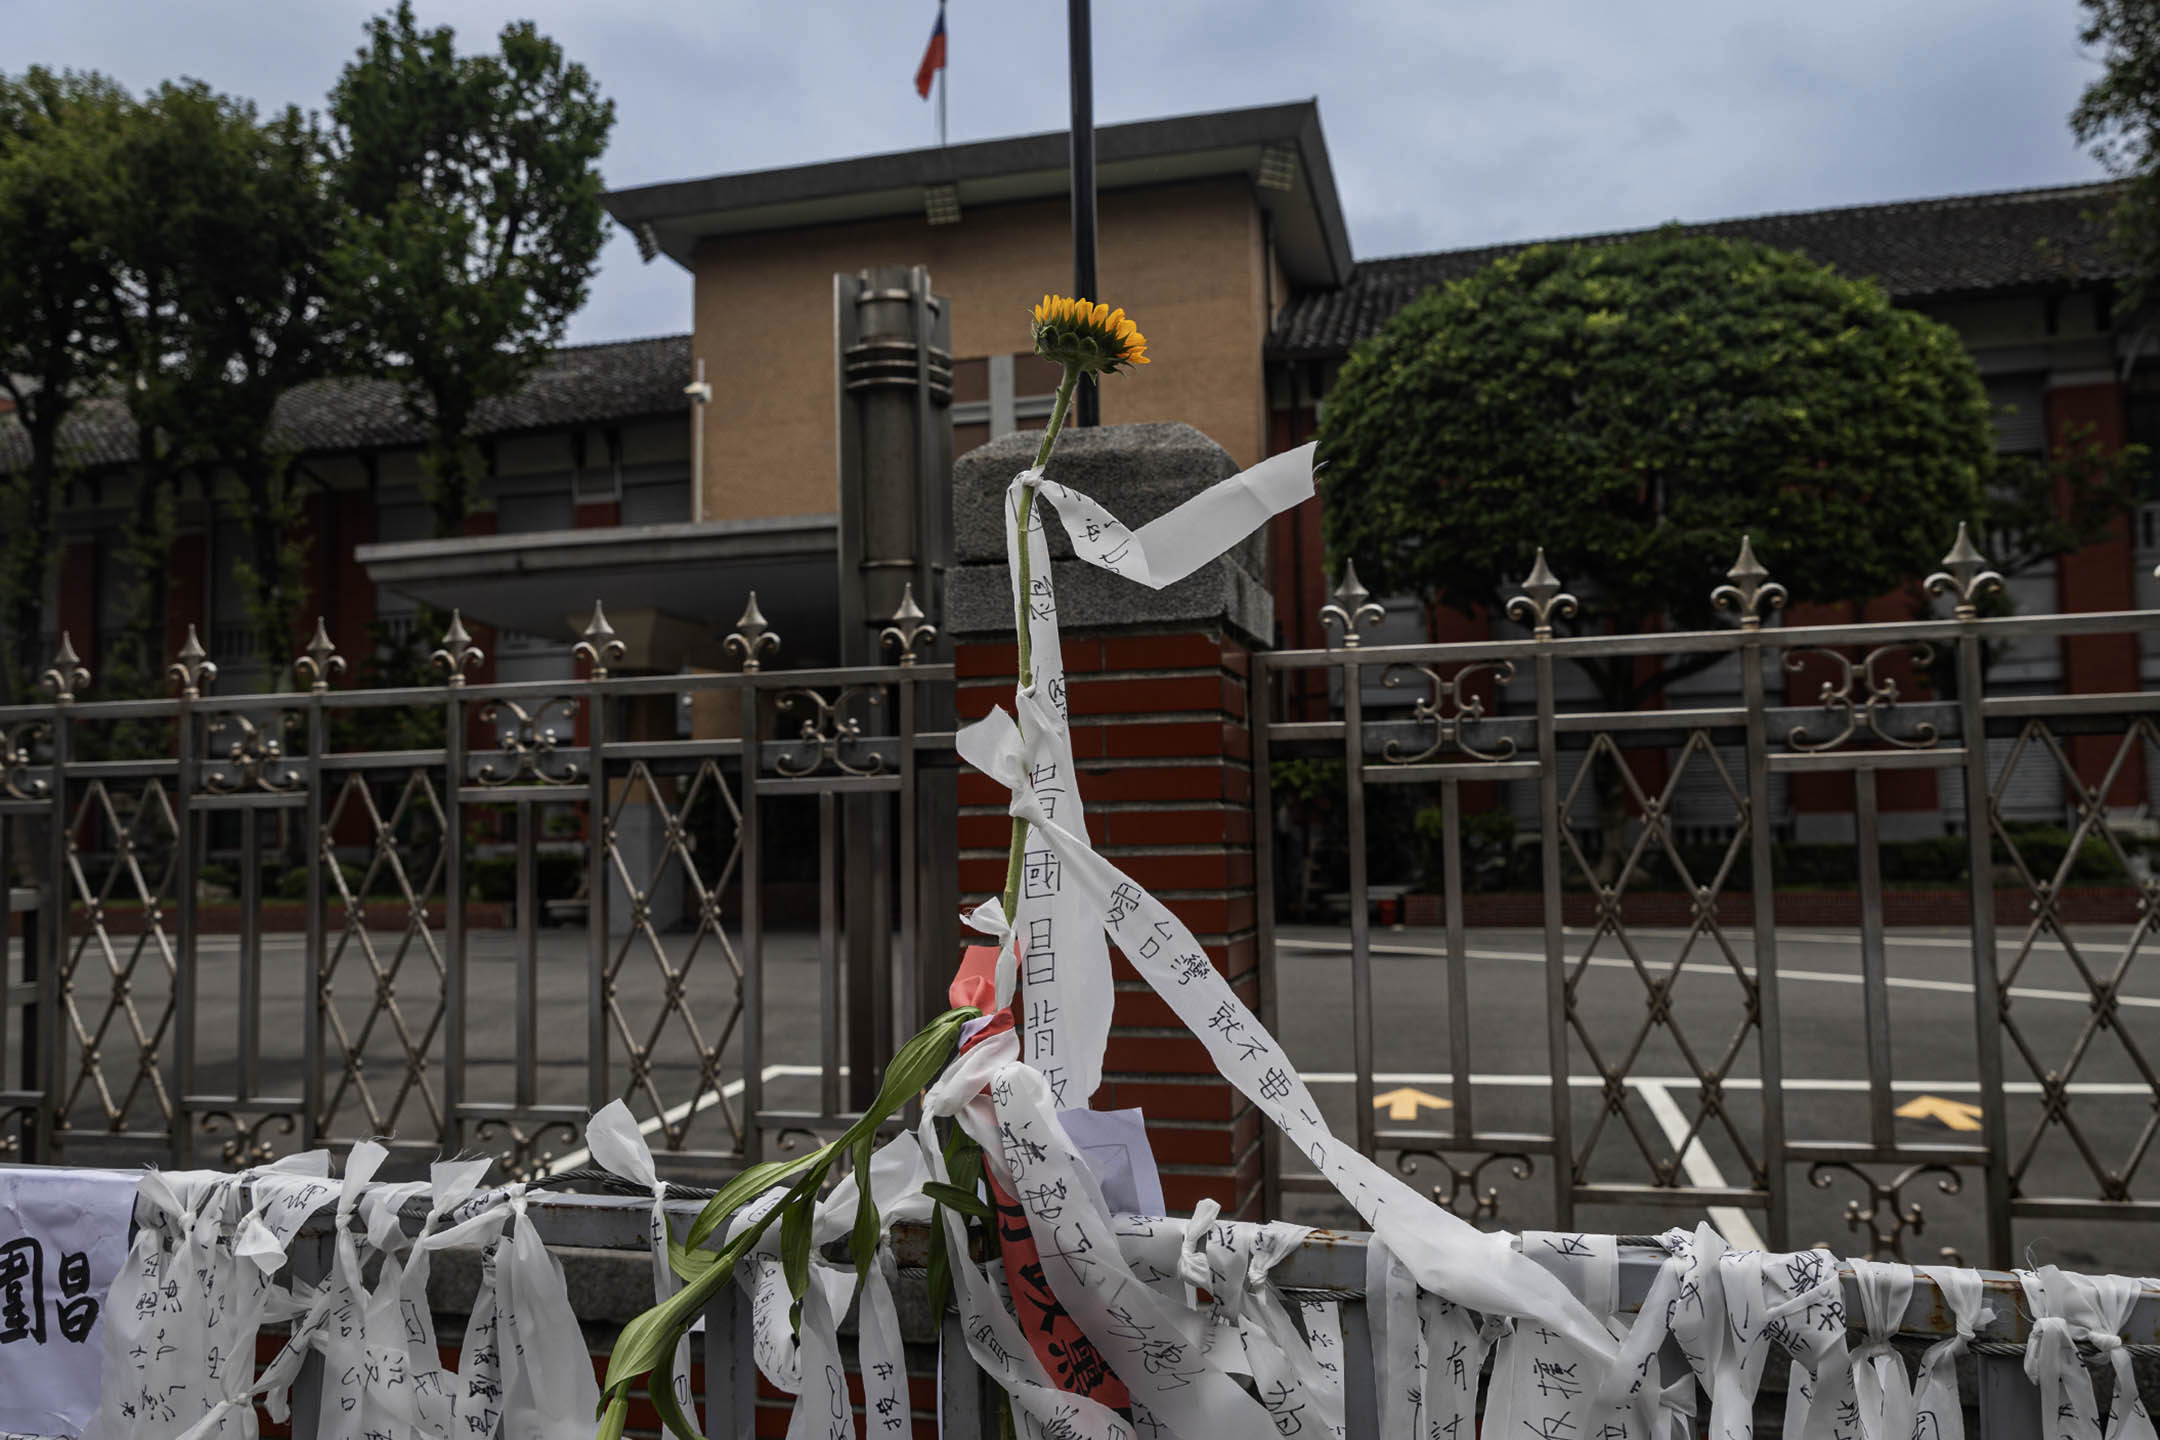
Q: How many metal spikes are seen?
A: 11